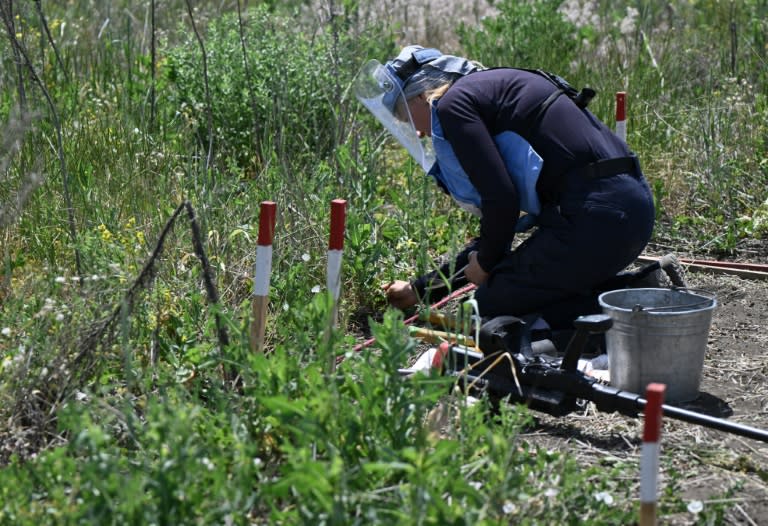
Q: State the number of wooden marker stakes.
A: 4